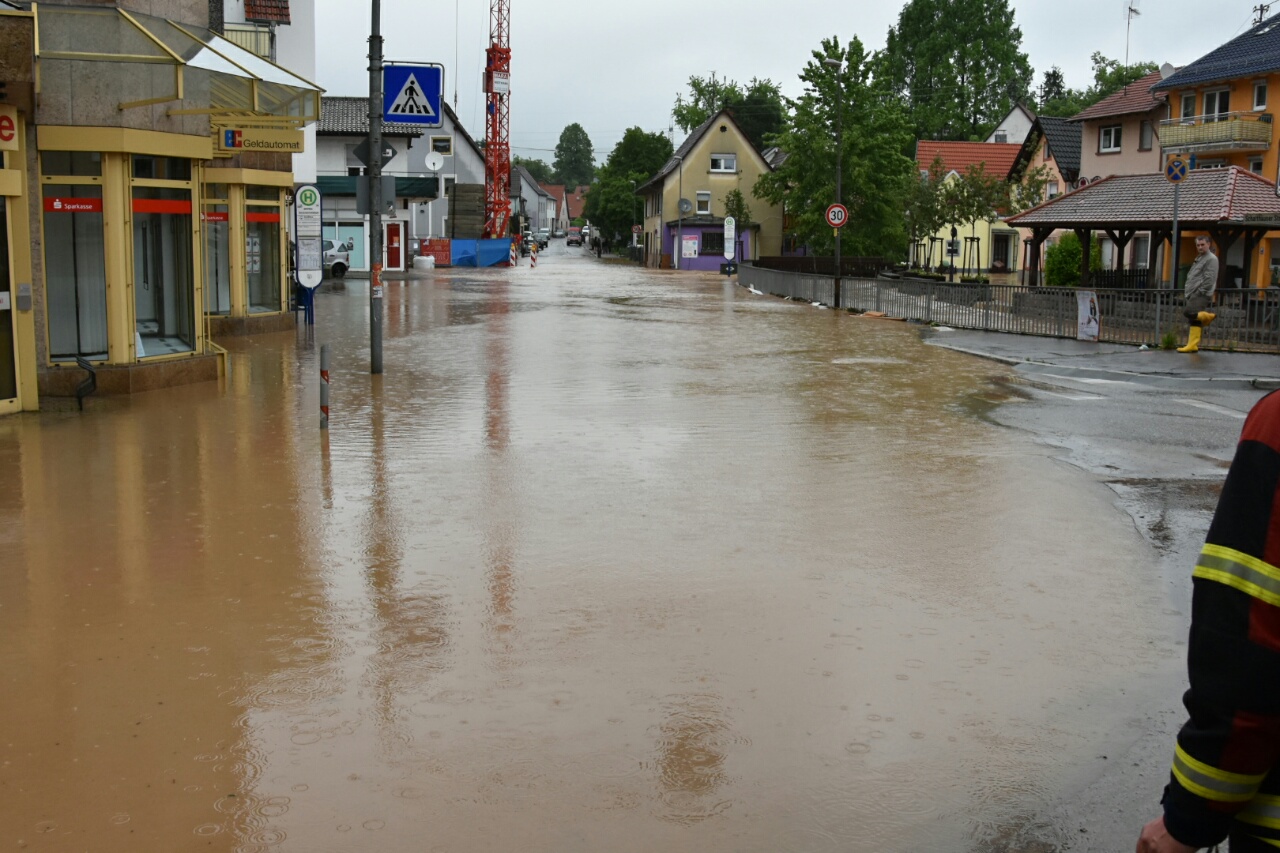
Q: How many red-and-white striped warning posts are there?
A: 3